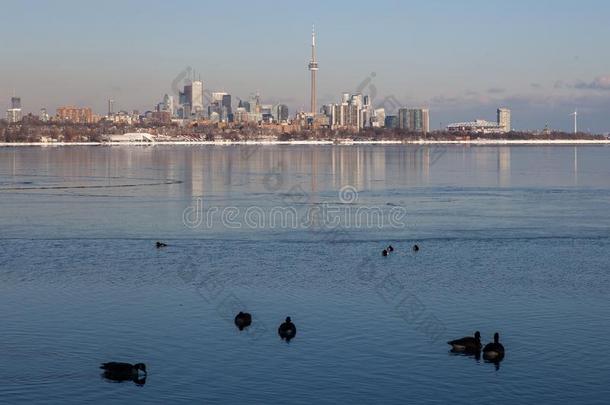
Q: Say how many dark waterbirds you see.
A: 9